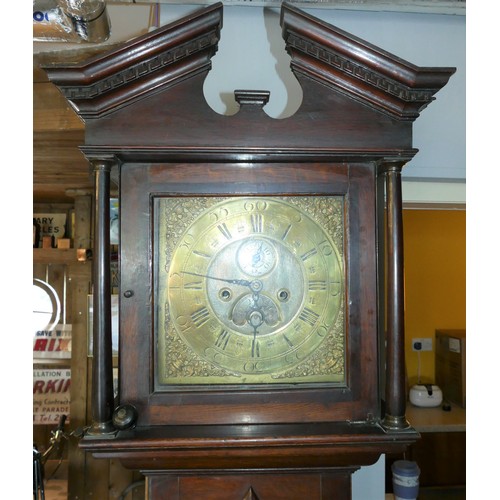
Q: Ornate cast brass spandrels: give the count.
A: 4